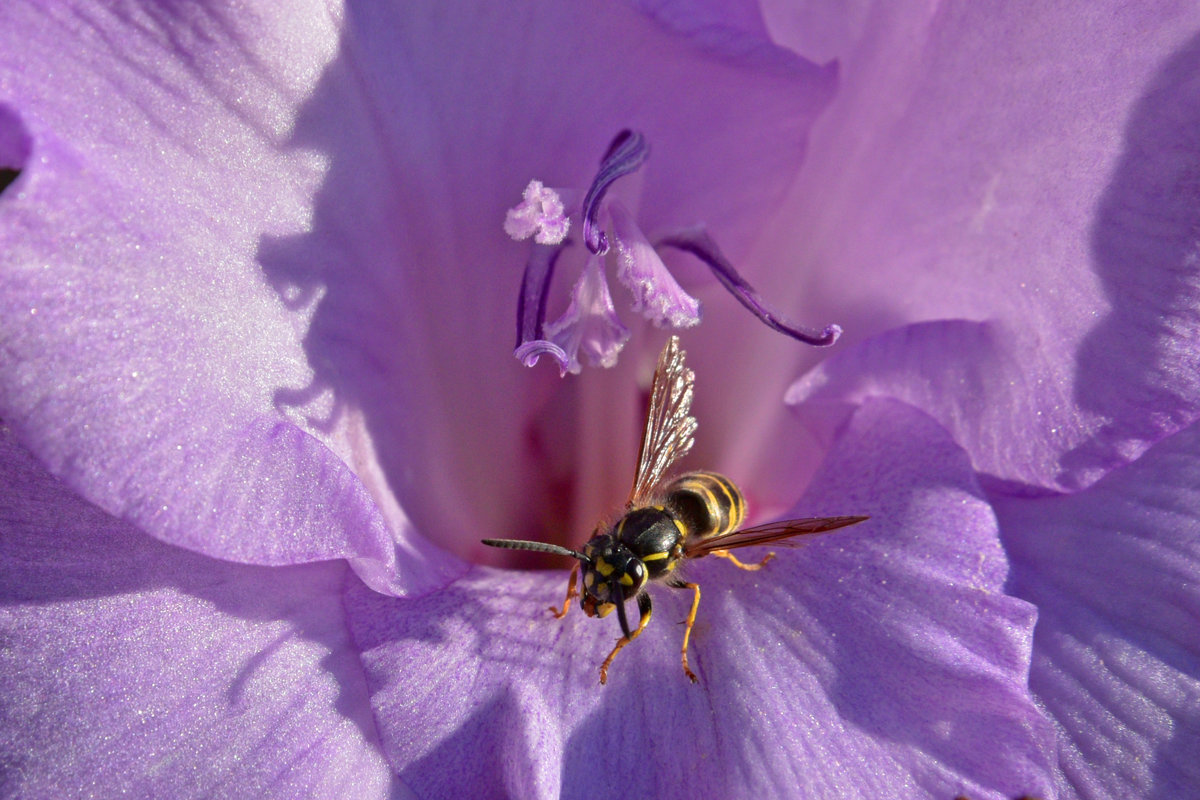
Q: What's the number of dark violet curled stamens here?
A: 3